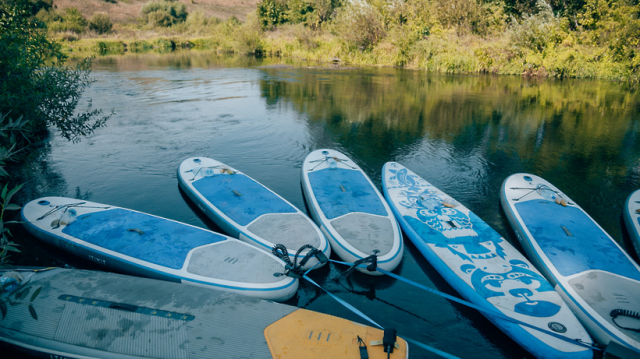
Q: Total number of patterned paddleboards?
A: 1